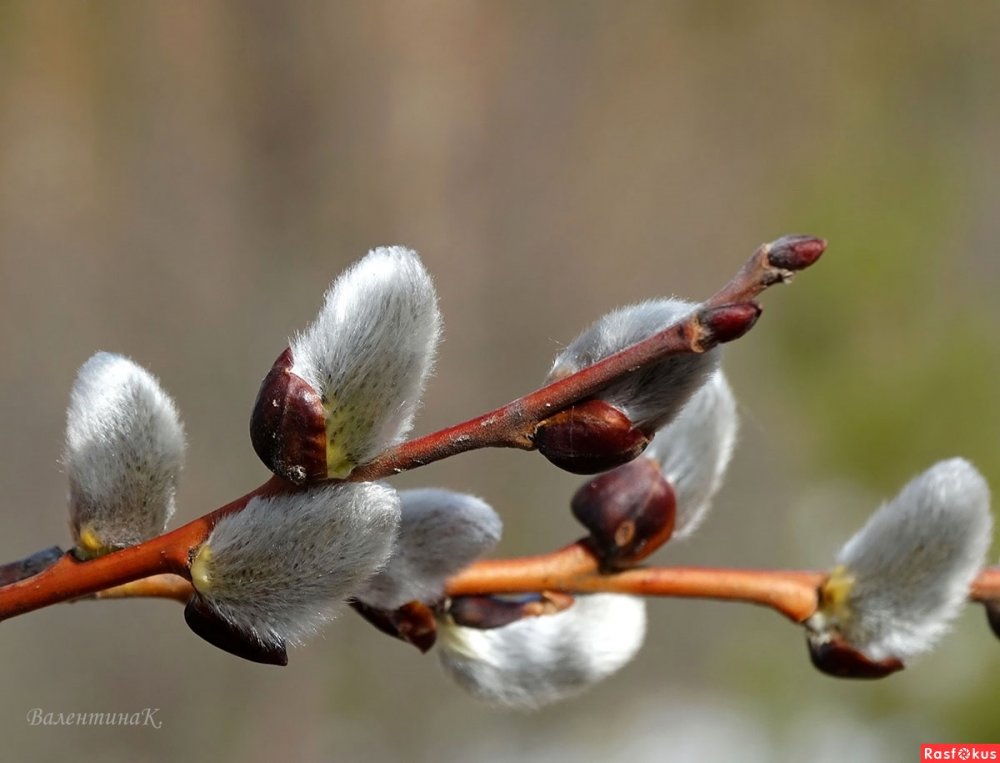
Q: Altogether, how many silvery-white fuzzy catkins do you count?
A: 8